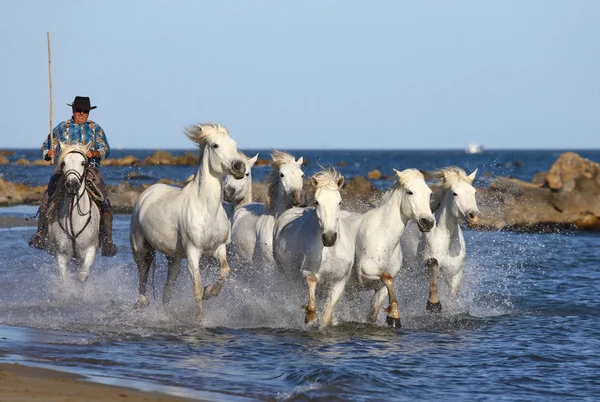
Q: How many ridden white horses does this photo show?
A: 1